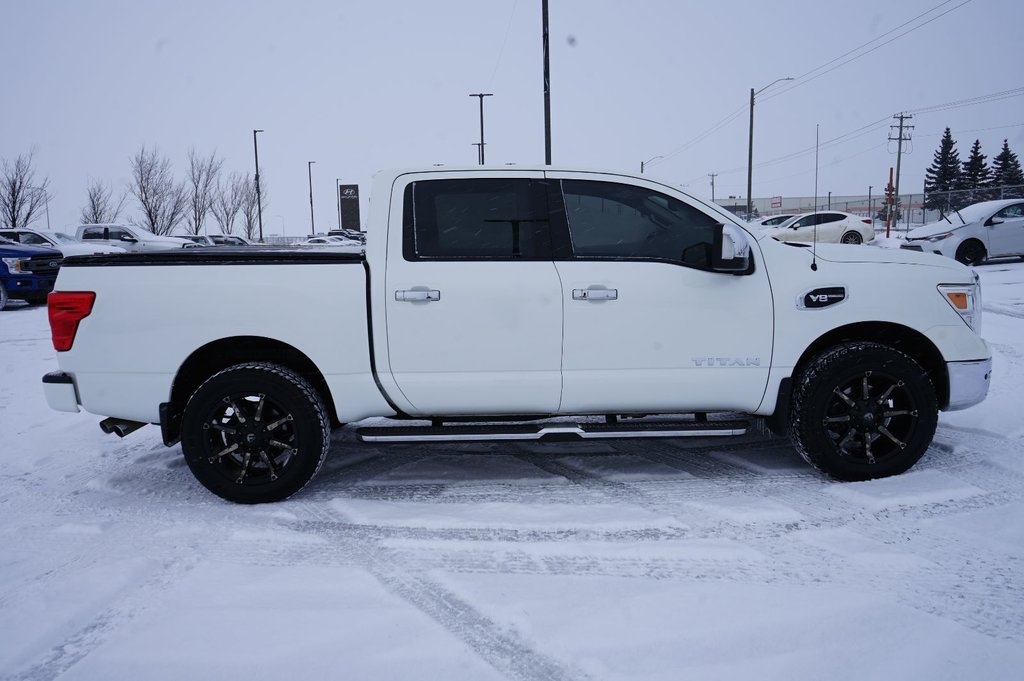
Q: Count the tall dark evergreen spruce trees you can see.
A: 3